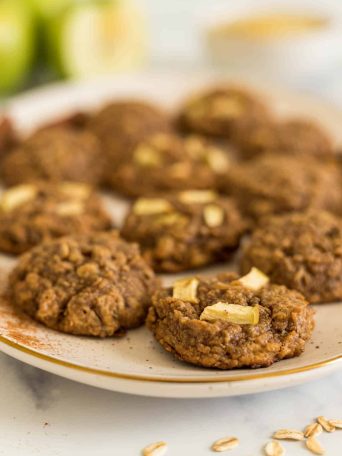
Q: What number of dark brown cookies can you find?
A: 11